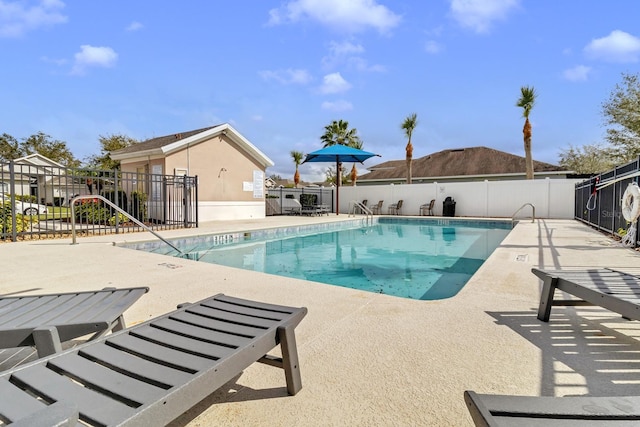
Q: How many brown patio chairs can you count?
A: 4